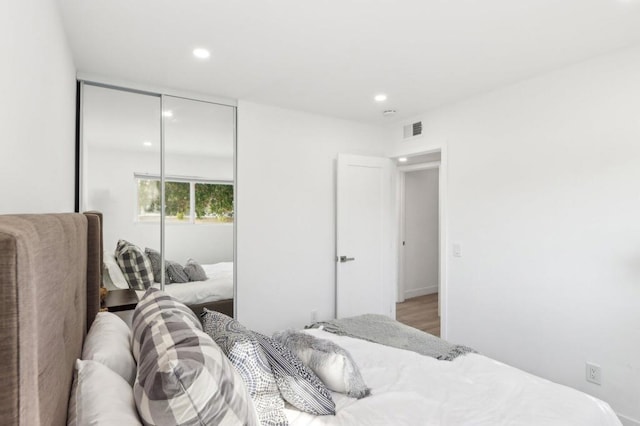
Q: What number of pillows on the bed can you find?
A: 7